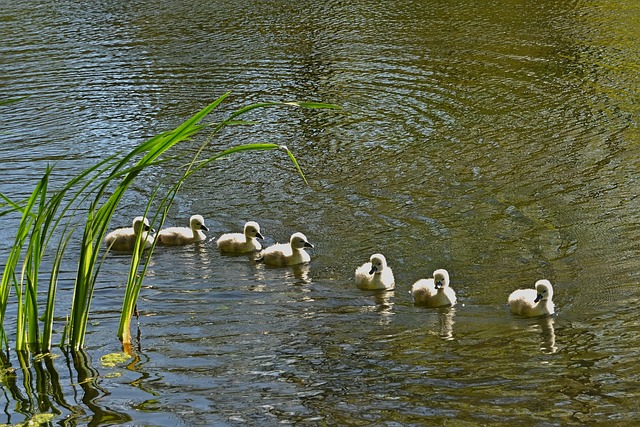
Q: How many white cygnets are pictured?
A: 7